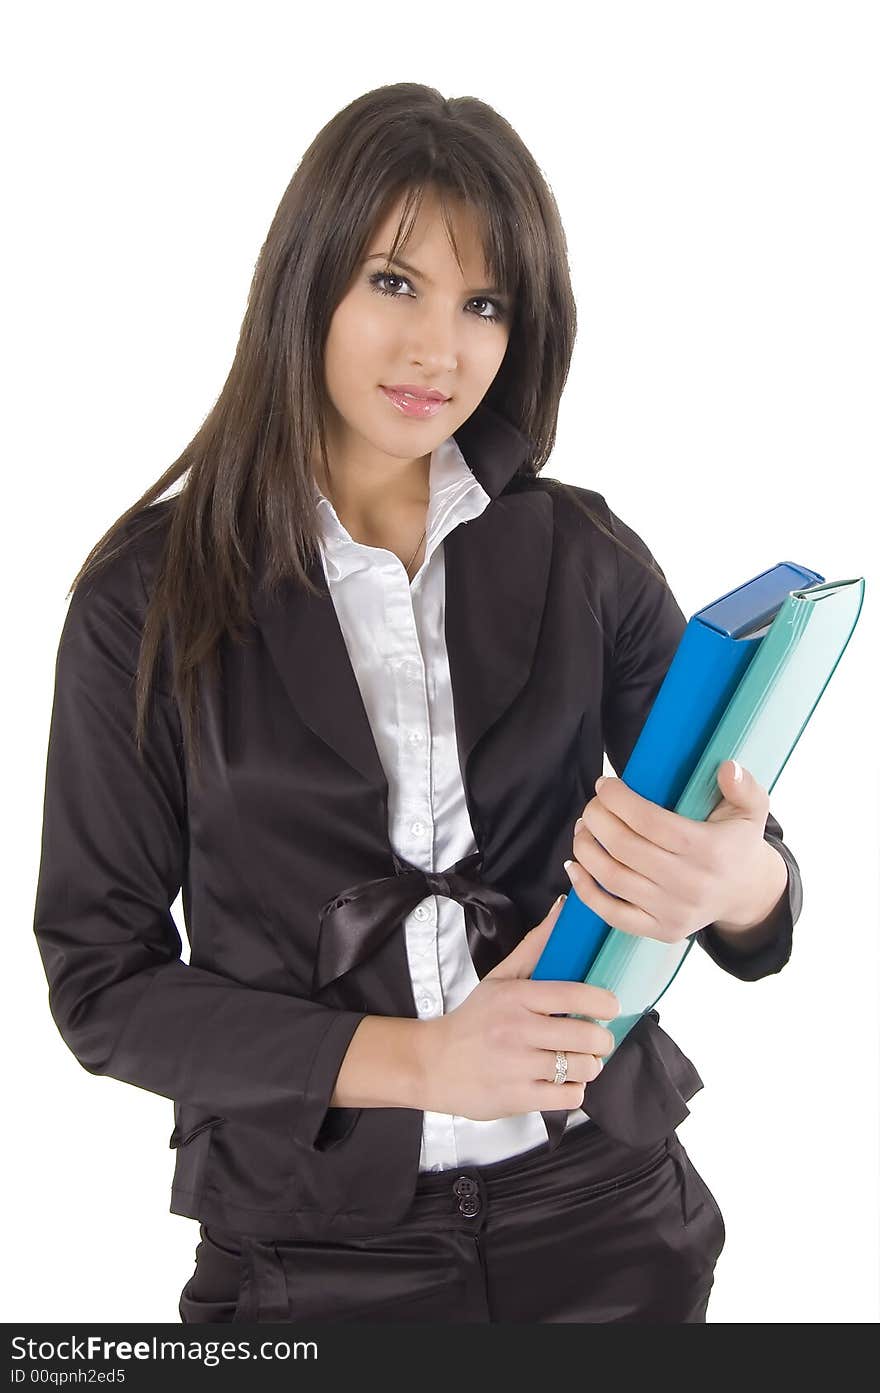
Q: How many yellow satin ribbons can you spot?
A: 0